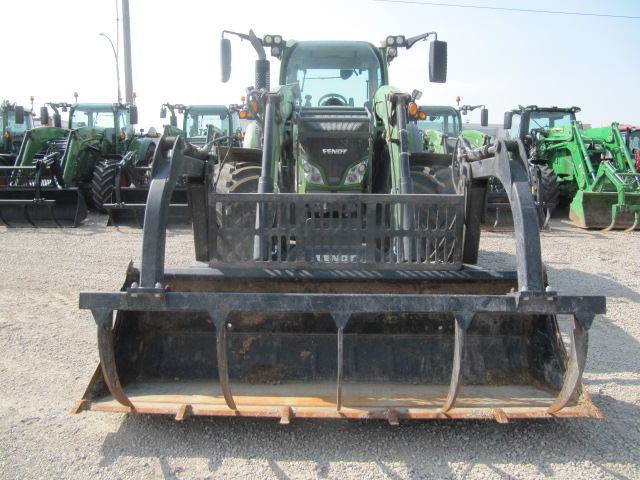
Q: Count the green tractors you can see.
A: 6